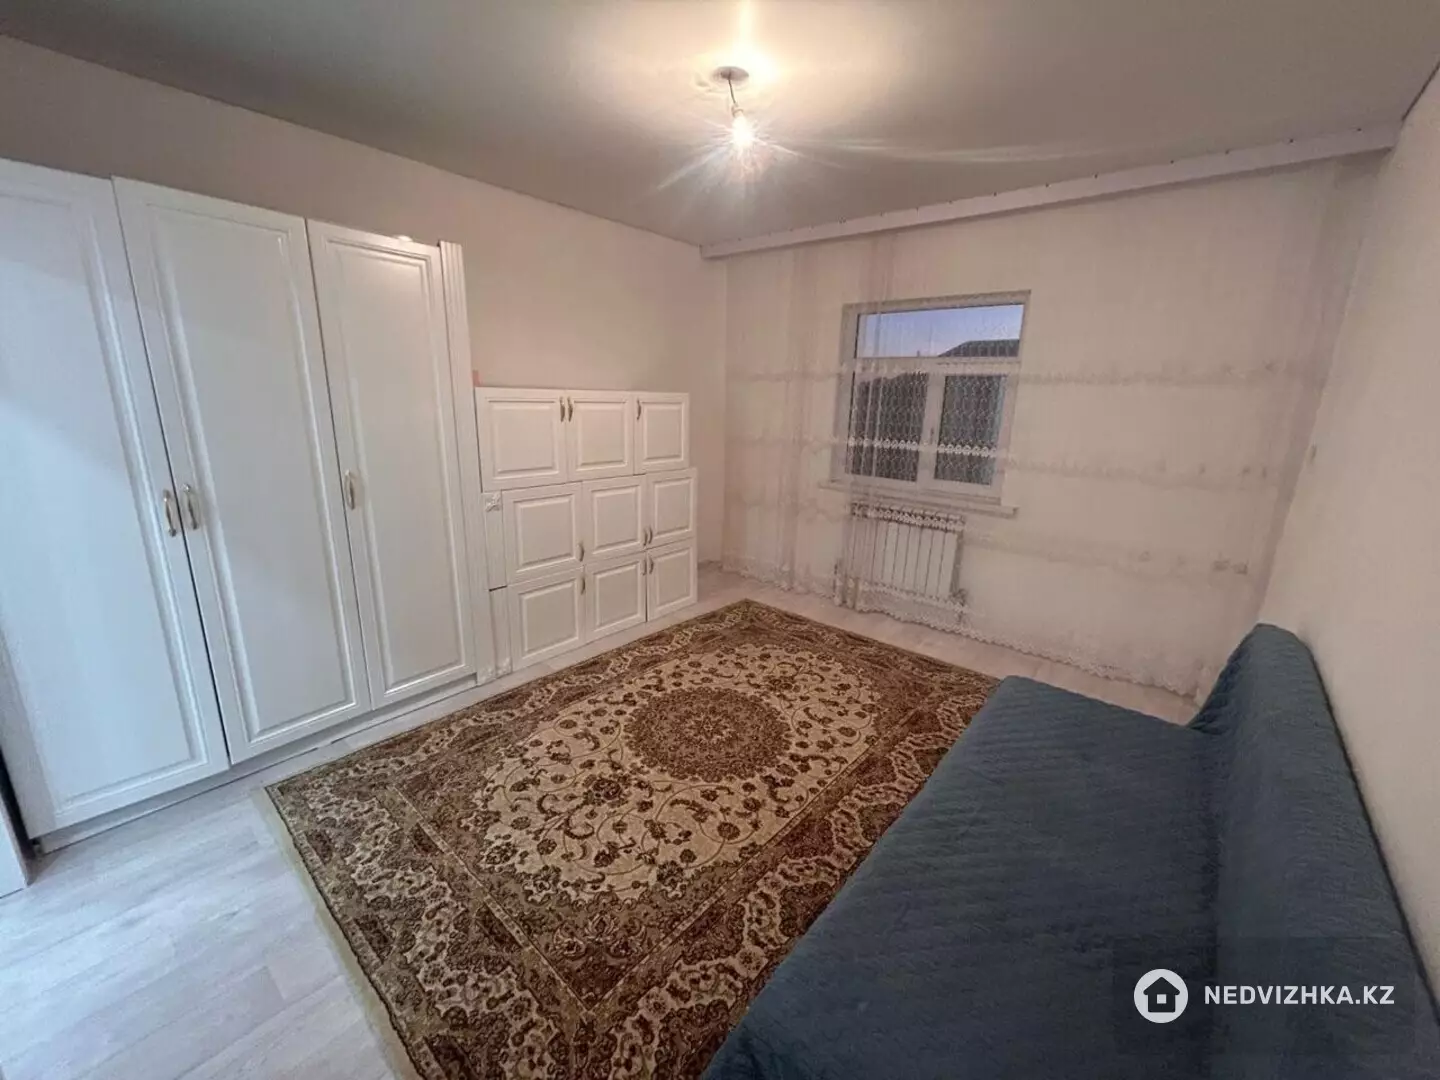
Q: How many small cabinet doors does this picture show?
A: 9